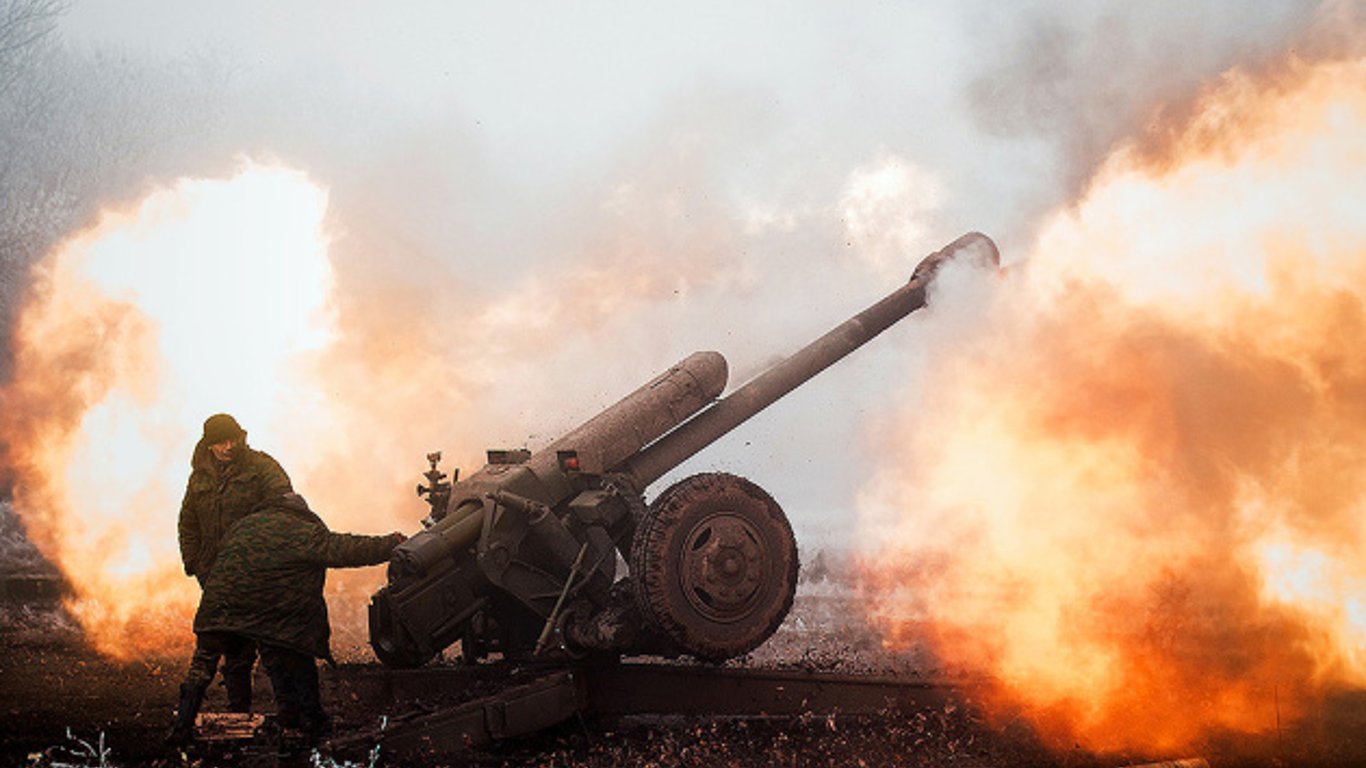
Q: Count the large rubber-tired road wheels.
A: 1